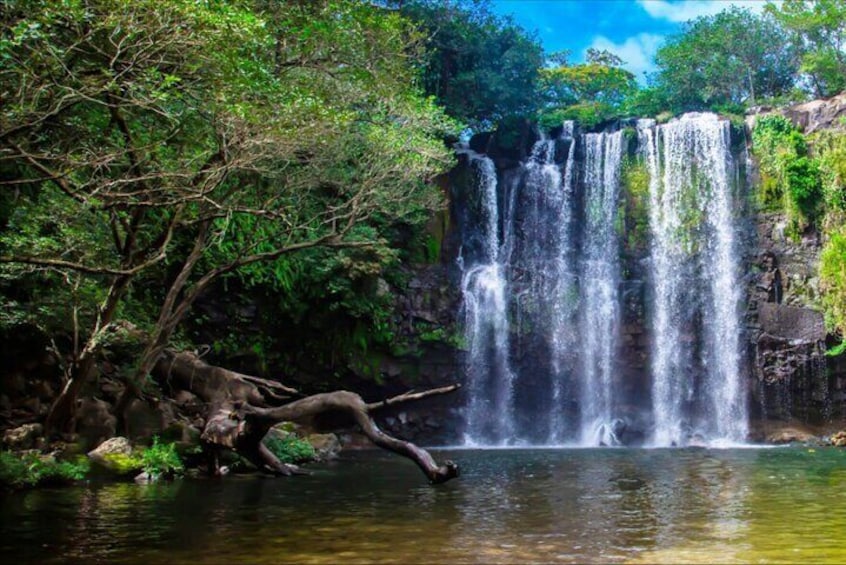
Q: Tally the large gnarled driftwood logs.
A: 1